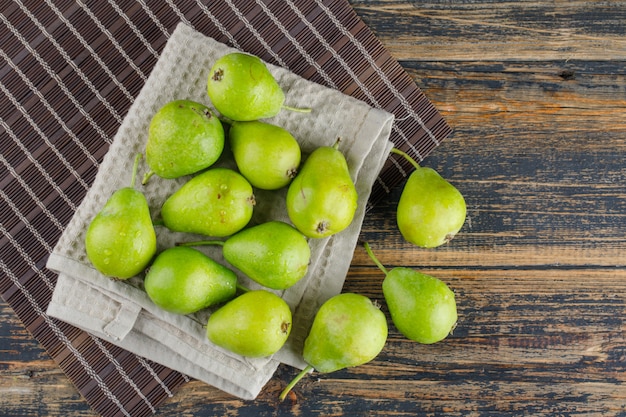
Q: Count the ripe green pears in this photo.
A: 12